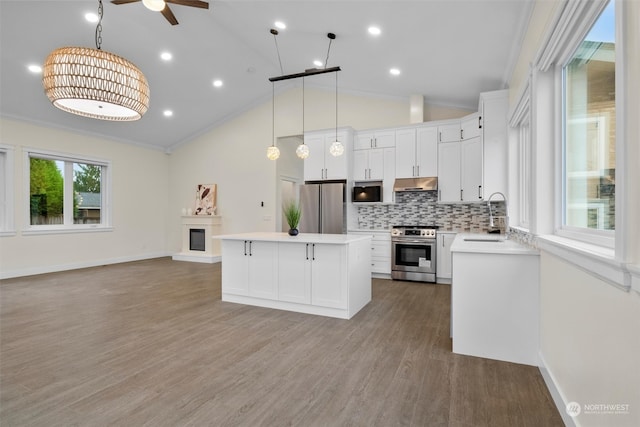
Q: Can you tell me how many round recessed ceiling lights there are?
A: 9